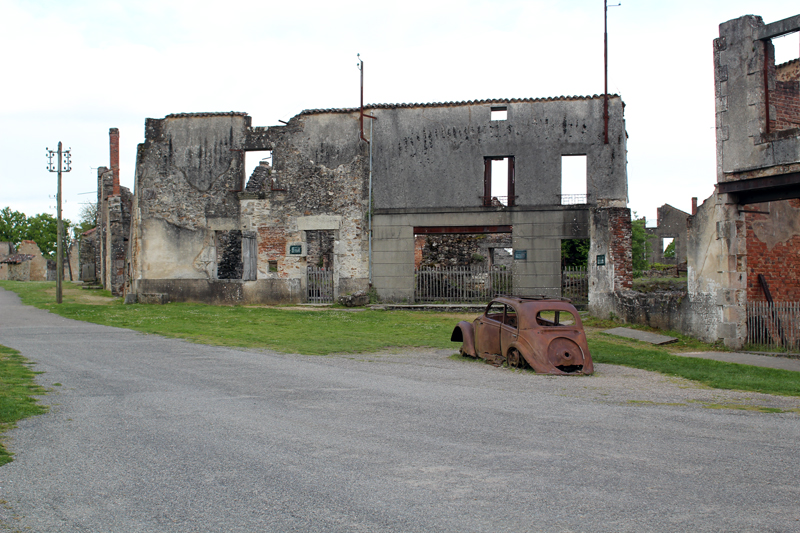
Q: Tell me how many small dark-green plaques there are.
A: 3